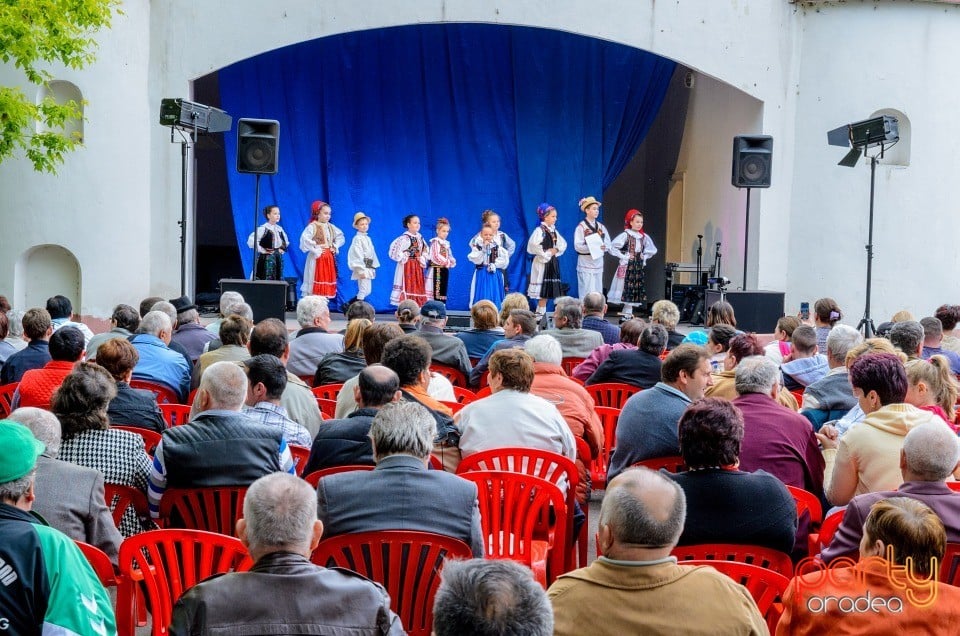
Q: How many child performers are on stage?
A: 10